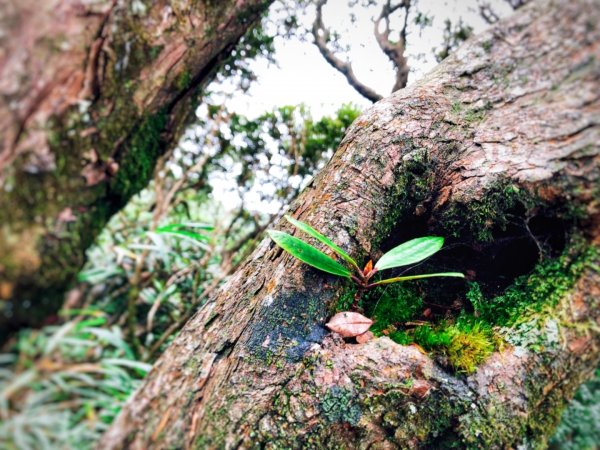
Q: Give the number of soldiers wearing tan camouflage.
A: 0